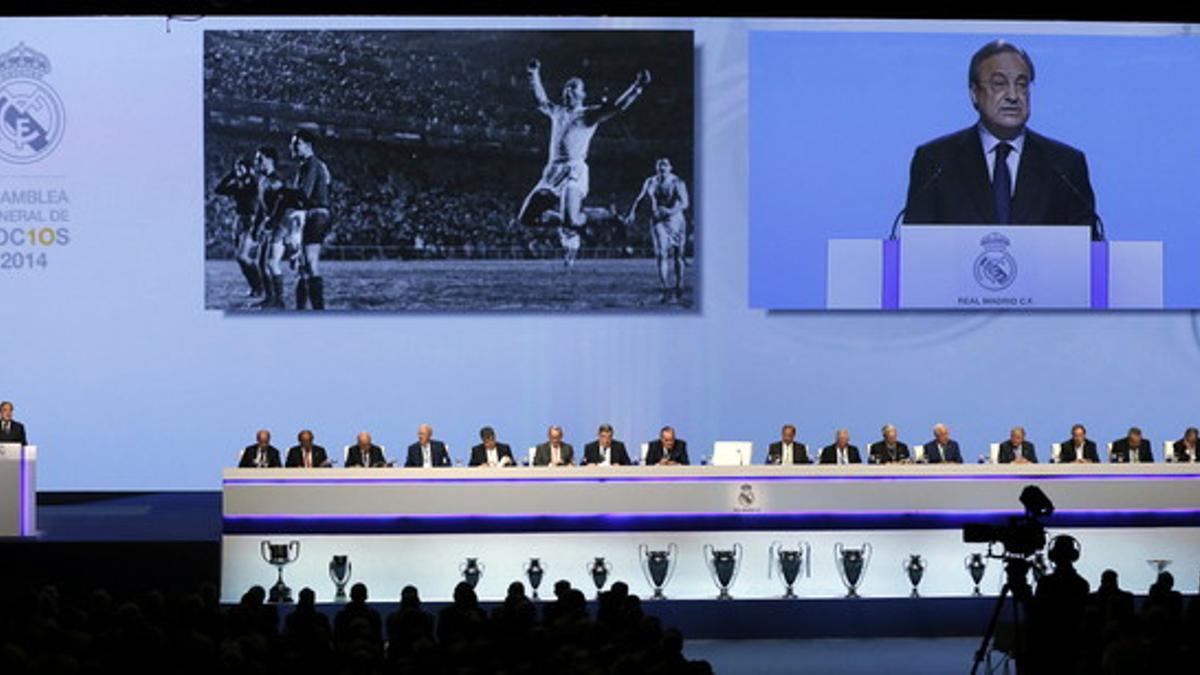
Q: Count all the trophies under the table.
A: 13